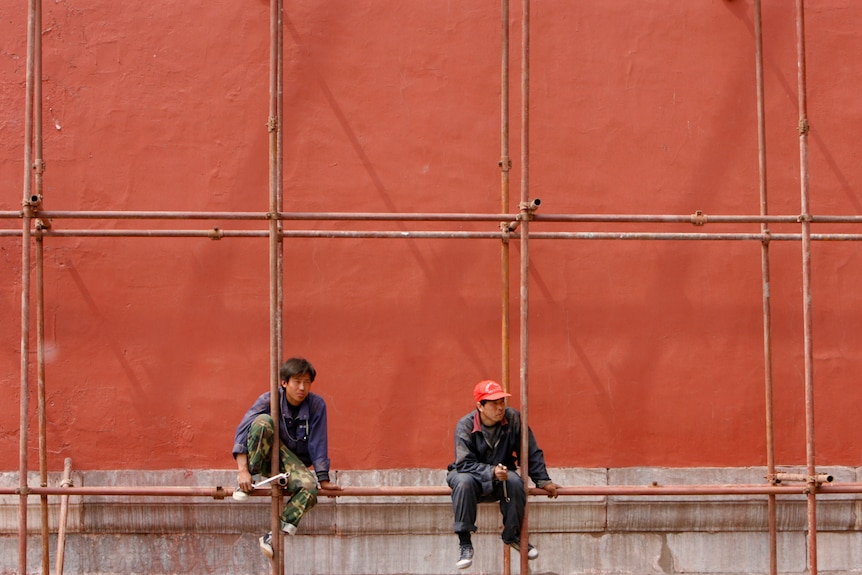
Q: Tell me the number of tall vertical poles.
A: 8